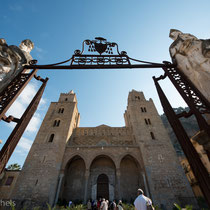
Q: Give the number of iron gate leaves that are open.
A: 2